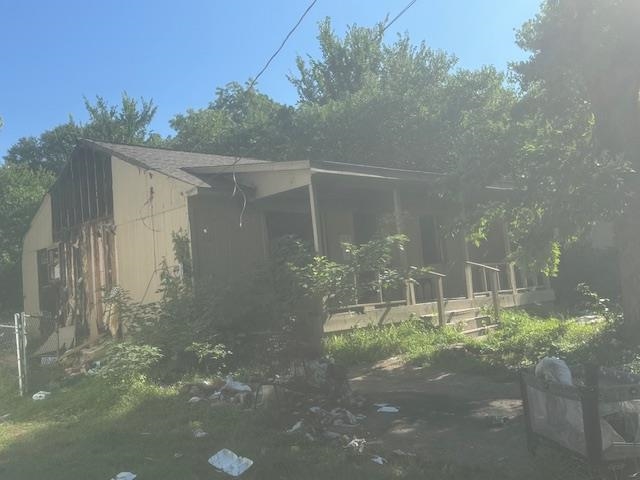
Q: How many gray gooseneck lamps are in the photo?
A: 0